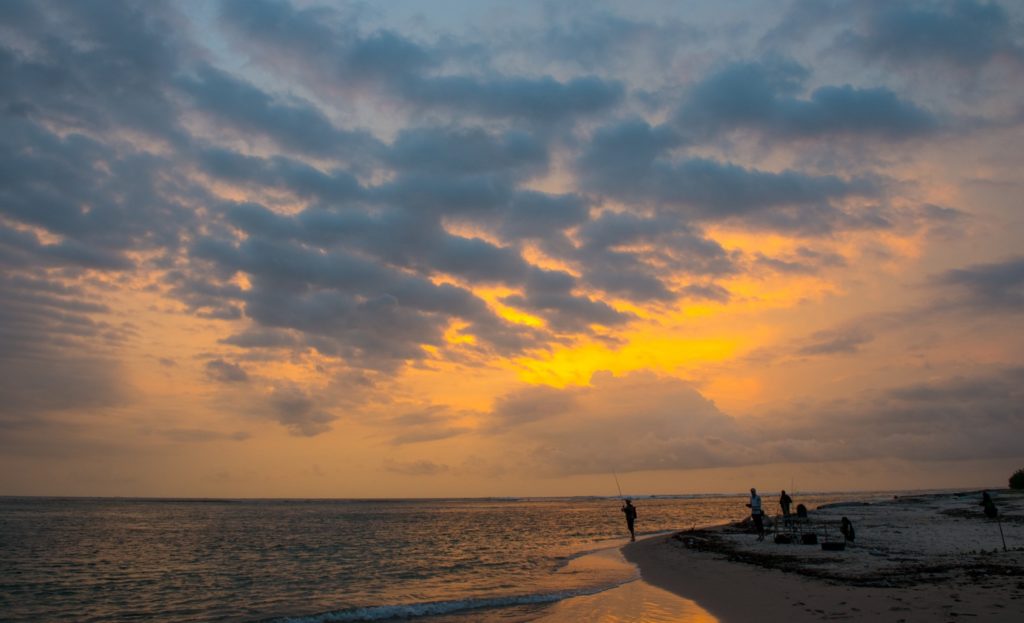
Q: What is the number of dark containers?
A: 3